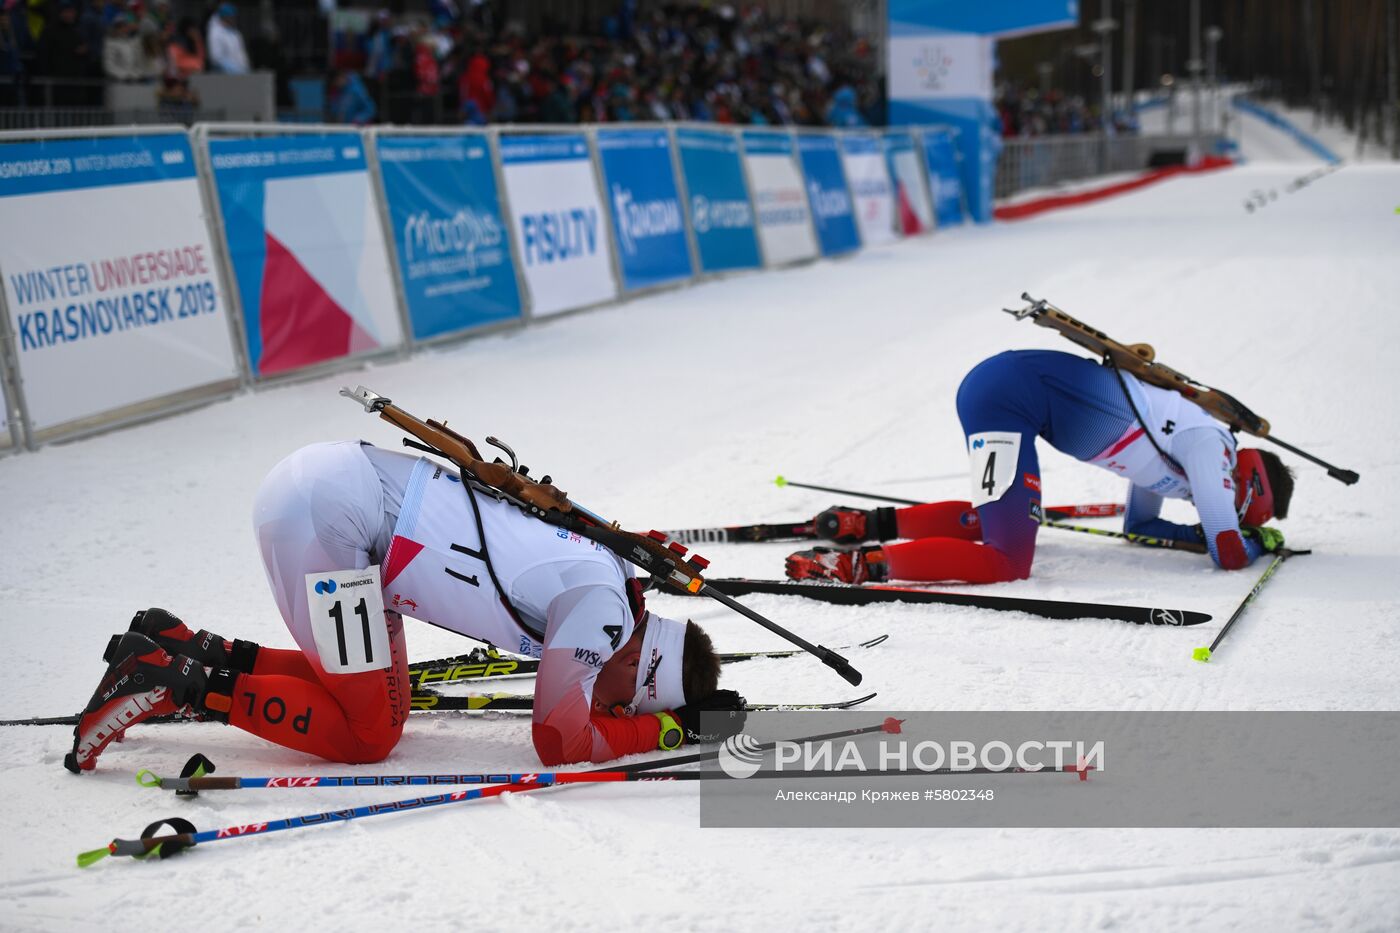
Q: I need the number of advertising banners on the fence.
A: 11